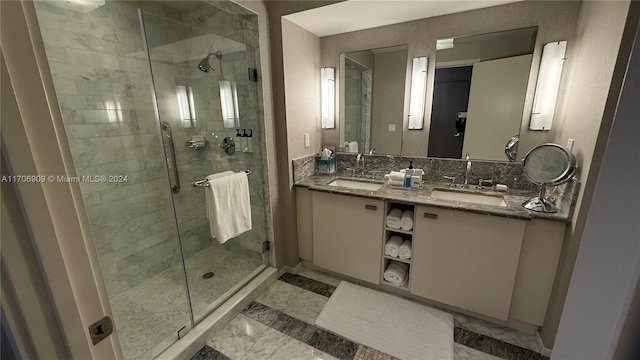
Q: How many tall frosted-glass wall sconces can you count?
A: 3